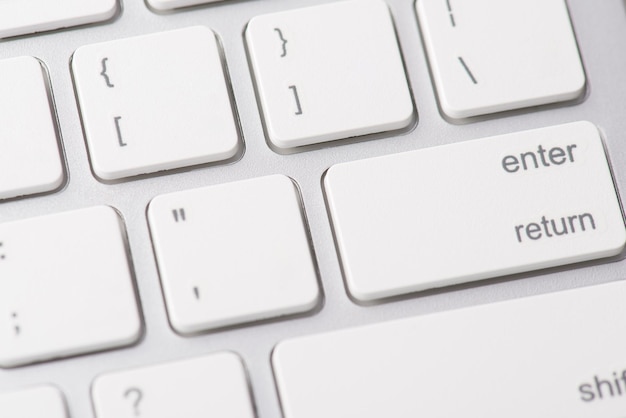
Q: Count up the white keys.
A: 12